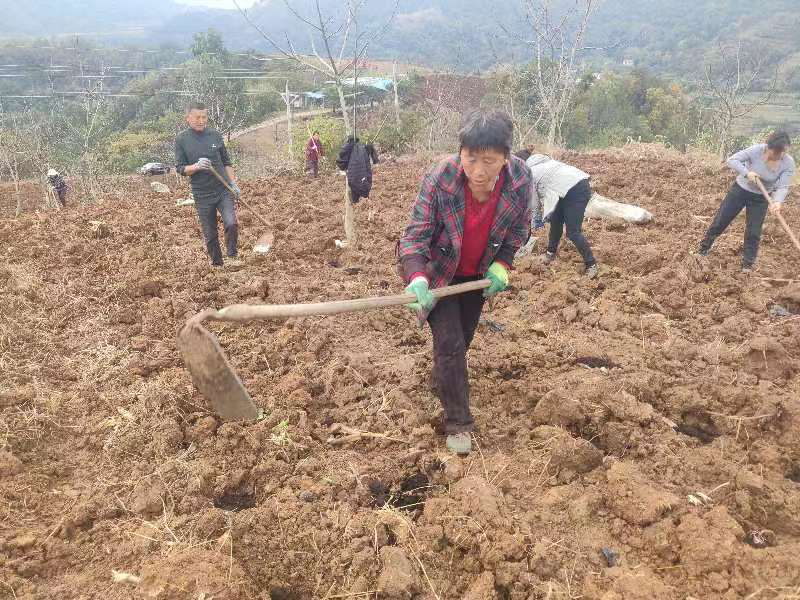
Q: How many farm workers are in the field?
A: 6